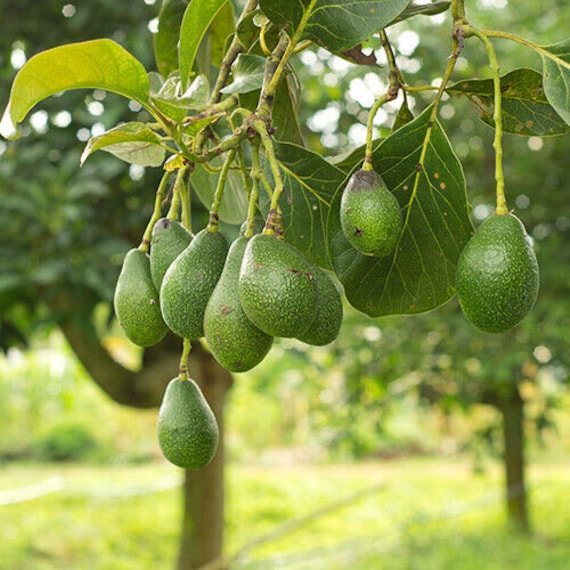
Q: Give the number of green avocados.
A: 9